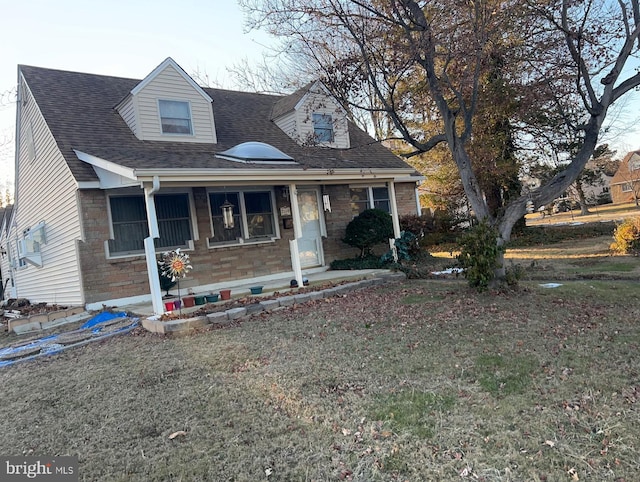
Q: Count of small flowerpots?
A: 7